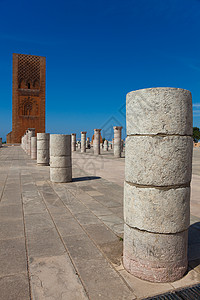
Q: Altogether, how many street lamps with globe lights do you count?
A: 0